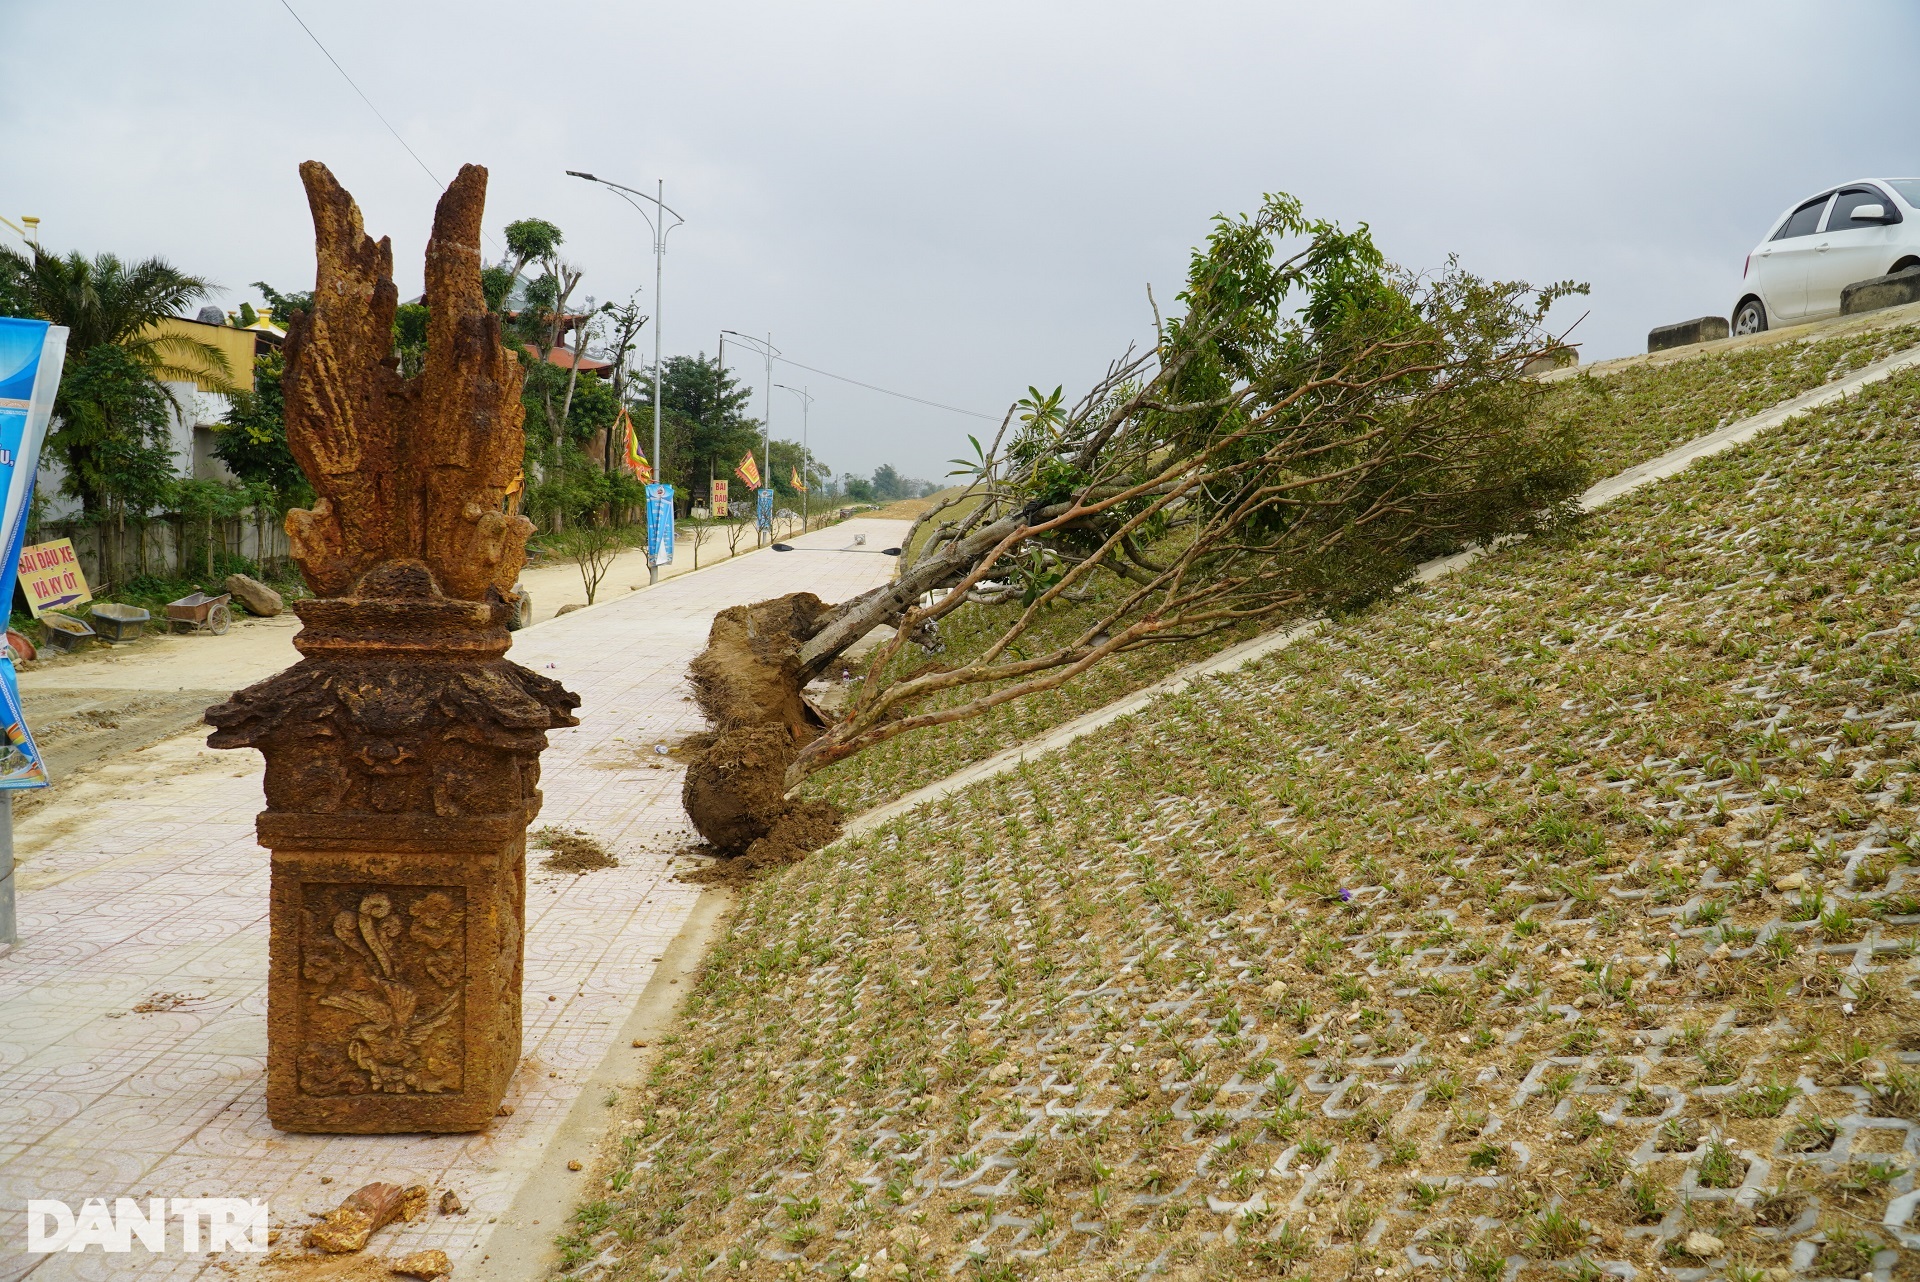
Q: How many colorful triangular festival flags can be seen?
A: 3